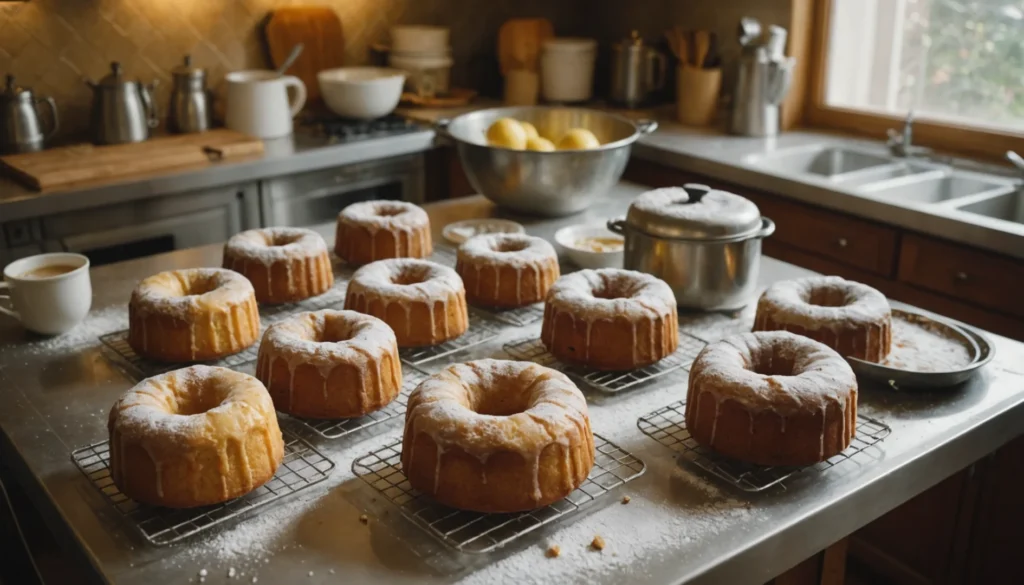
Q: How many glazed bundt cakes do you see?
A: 11